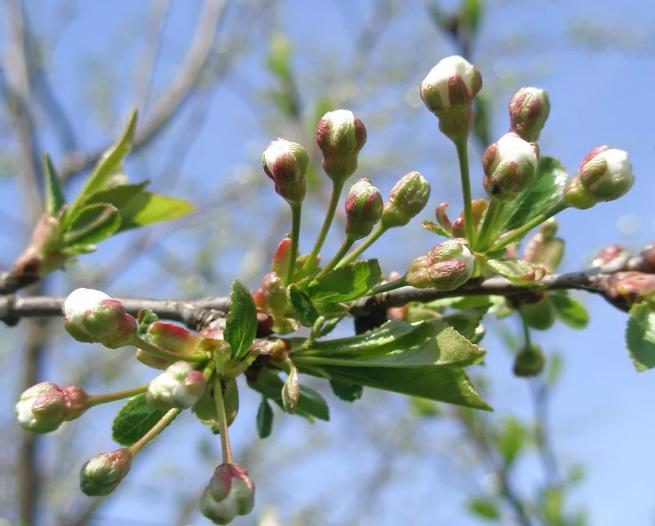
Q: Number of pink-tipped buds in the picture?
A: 14